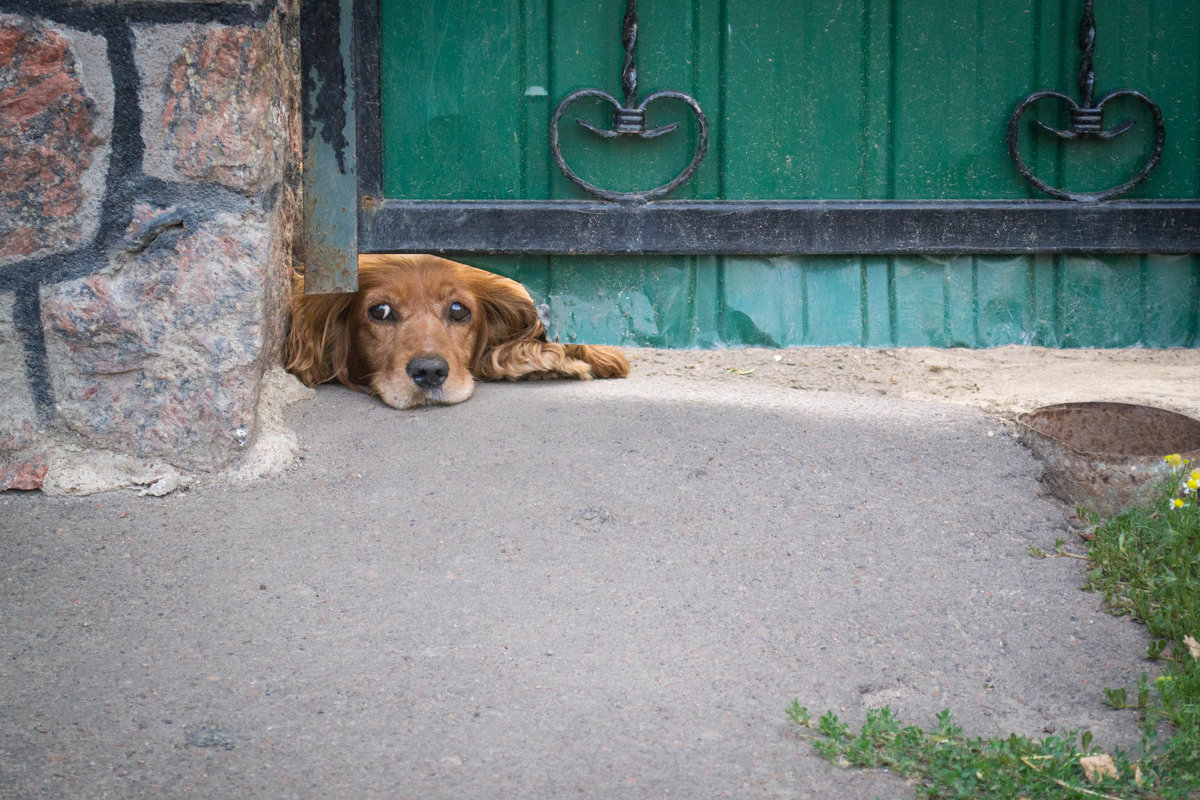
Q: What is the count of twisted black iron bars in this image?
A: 2